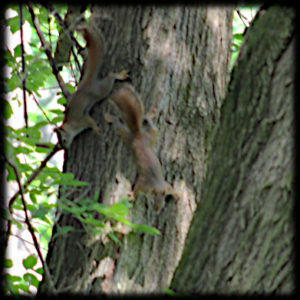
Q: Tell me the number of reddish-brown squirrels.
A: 2